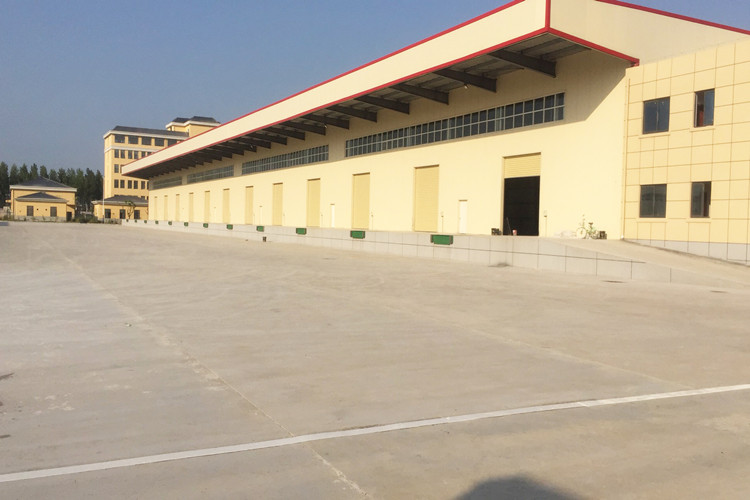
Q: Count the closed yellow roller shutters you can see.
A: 11